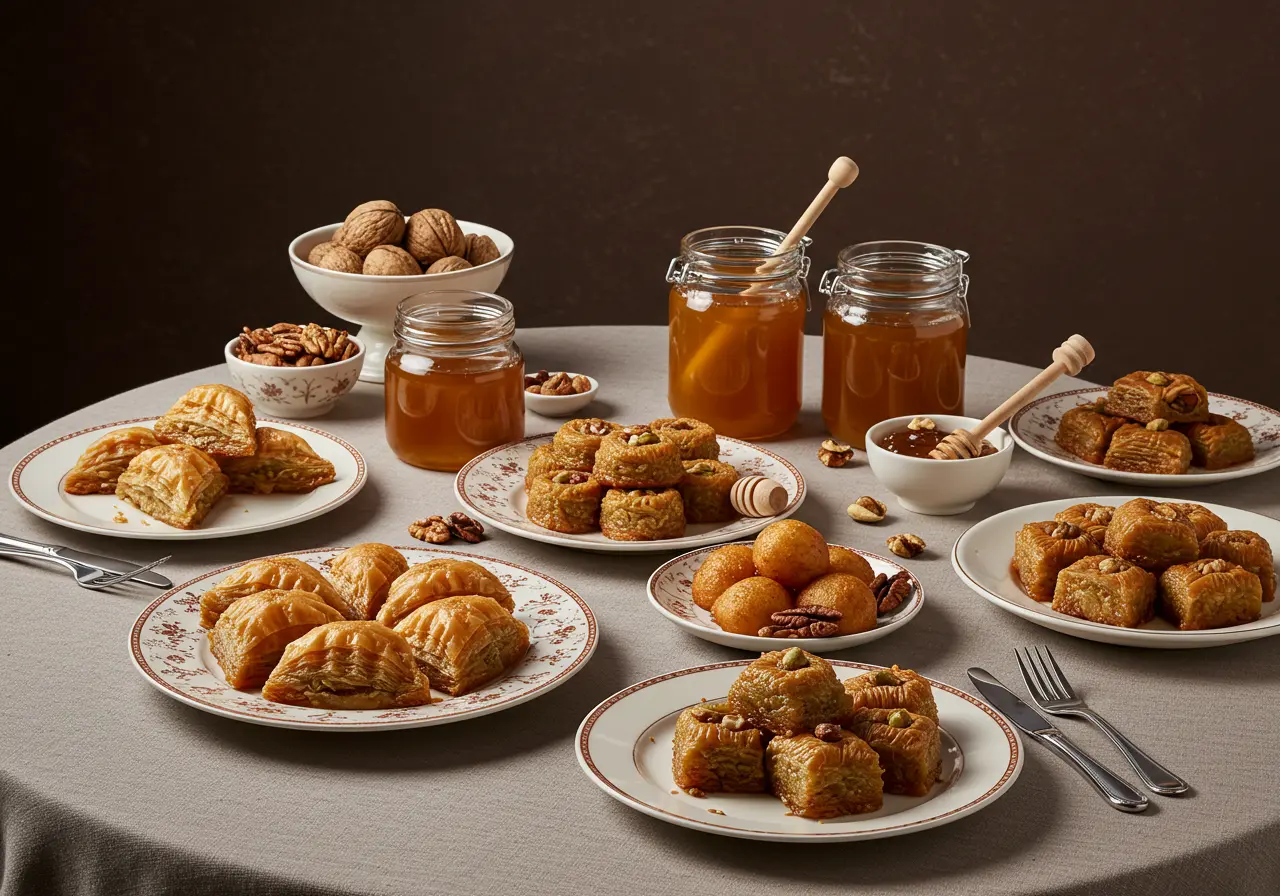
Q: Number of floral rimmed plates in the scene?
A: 4